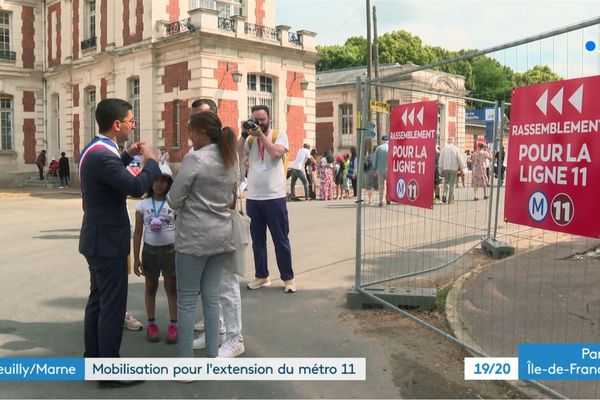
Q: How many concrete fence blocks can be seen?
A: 2